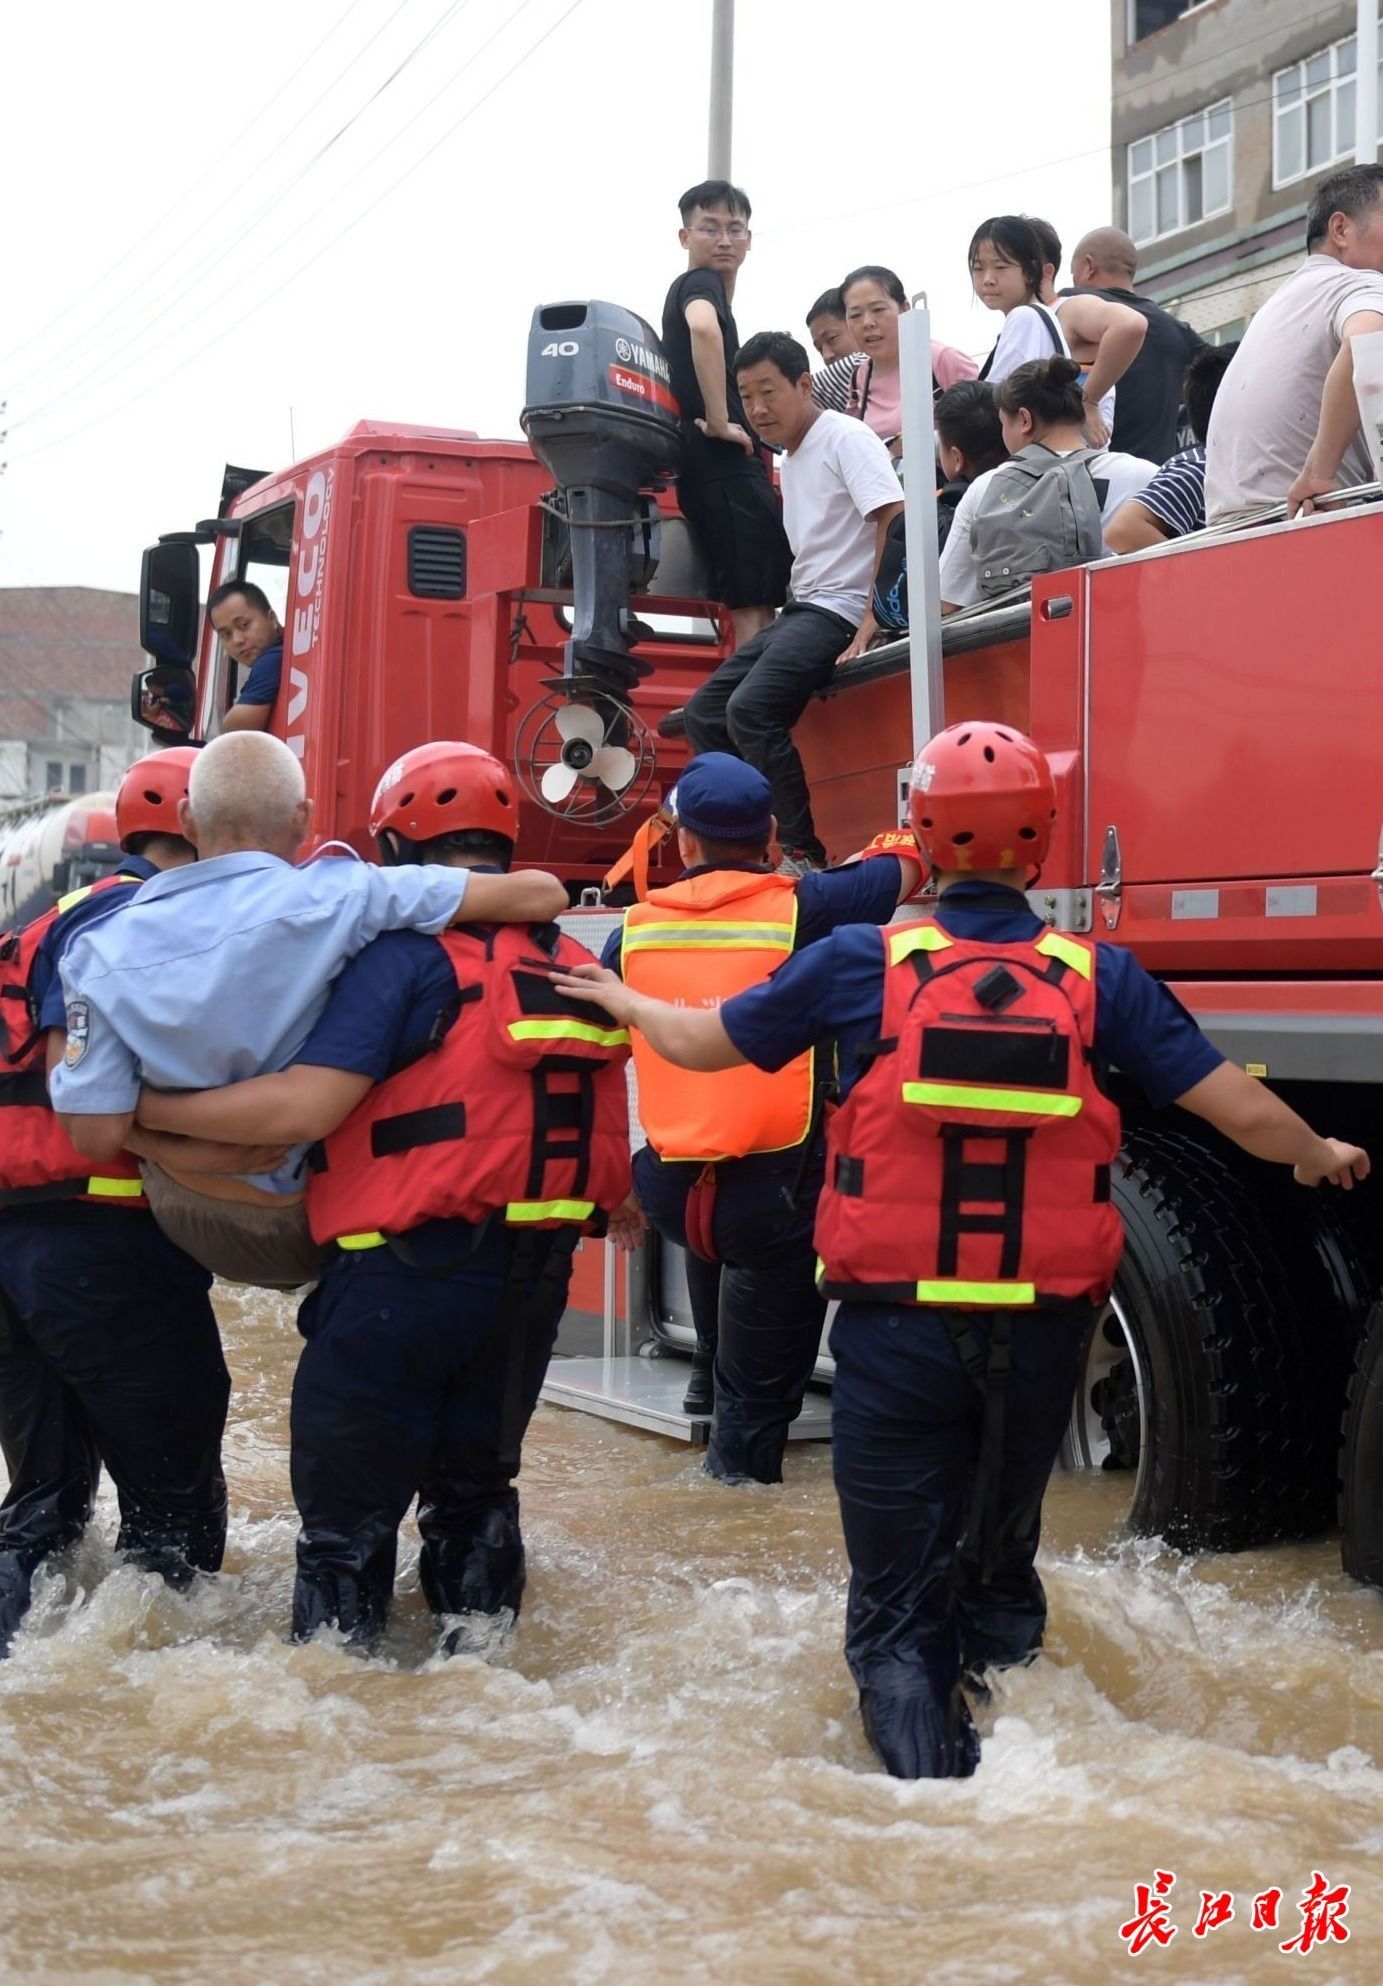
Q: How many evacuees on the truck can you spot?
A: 11